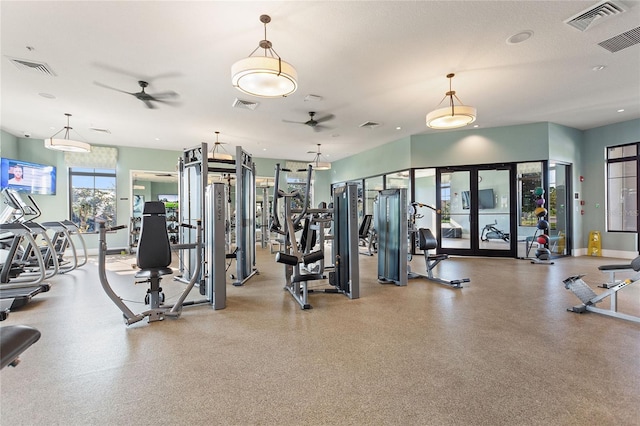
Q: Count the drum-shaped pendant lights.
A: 5